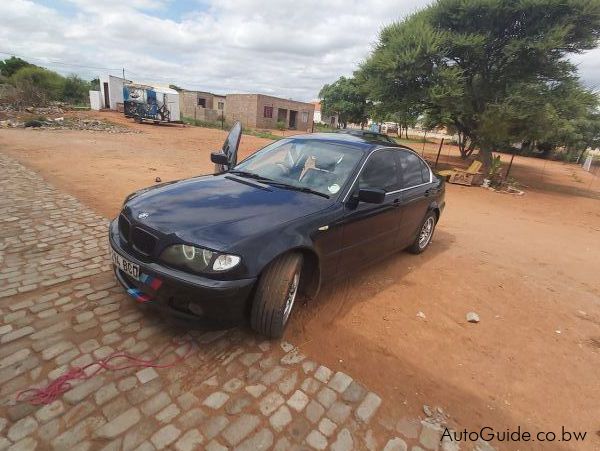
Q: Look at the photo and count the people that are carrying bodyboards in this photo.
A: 0